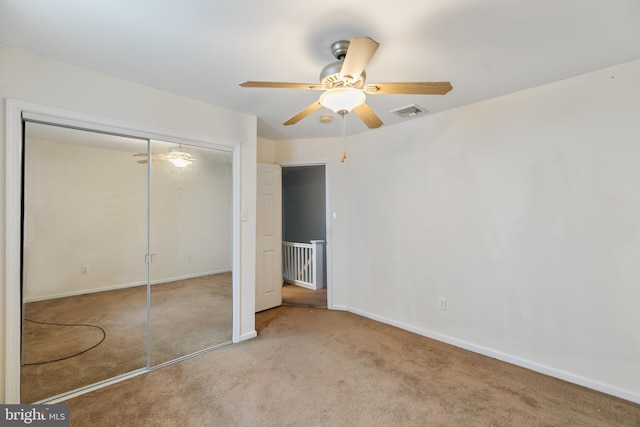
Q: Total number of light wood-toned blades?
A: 5